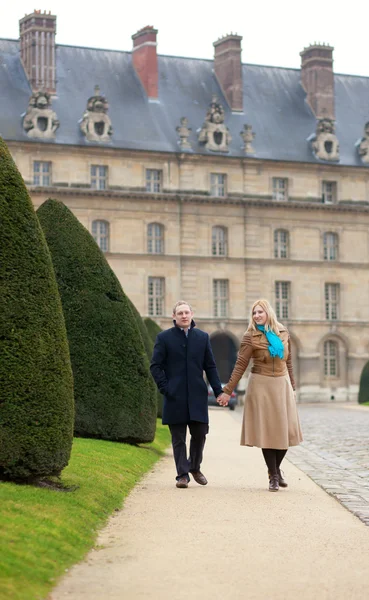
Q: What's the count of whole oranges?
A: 0